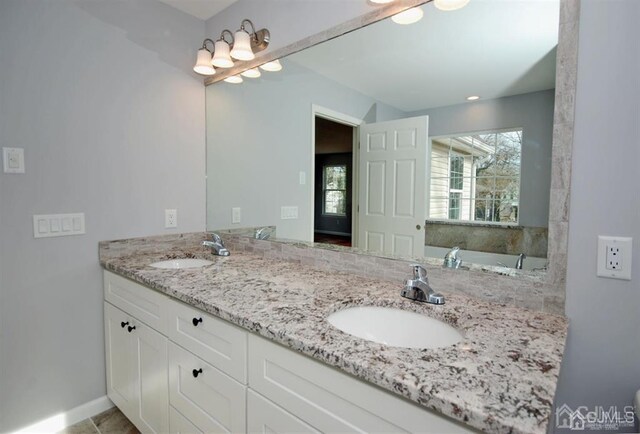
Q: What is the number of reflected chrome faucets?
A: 3